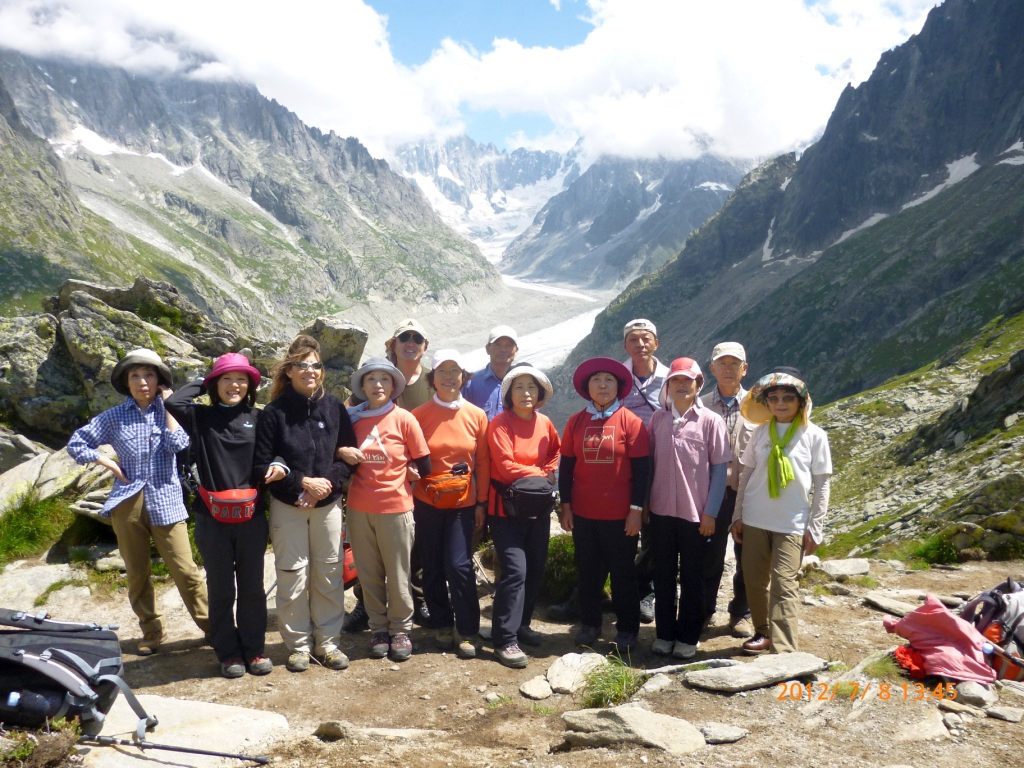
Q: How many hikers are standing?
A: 13